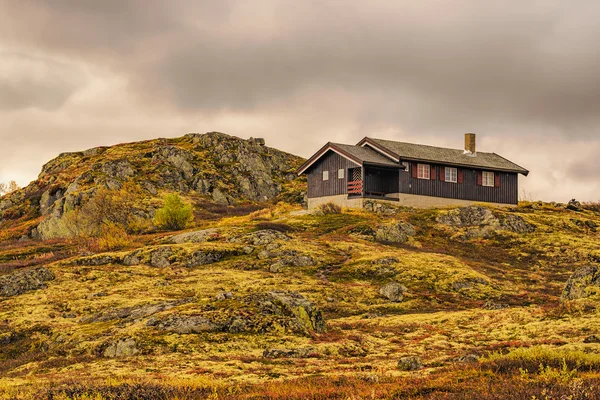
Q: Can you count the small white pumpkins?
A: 0